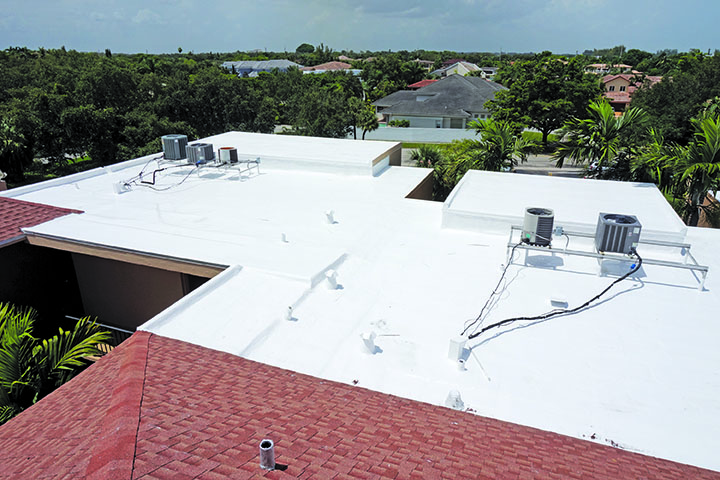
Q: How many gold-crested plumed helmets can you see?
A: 0